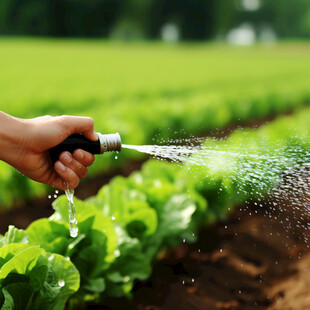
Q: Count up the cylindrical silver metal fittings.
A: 1